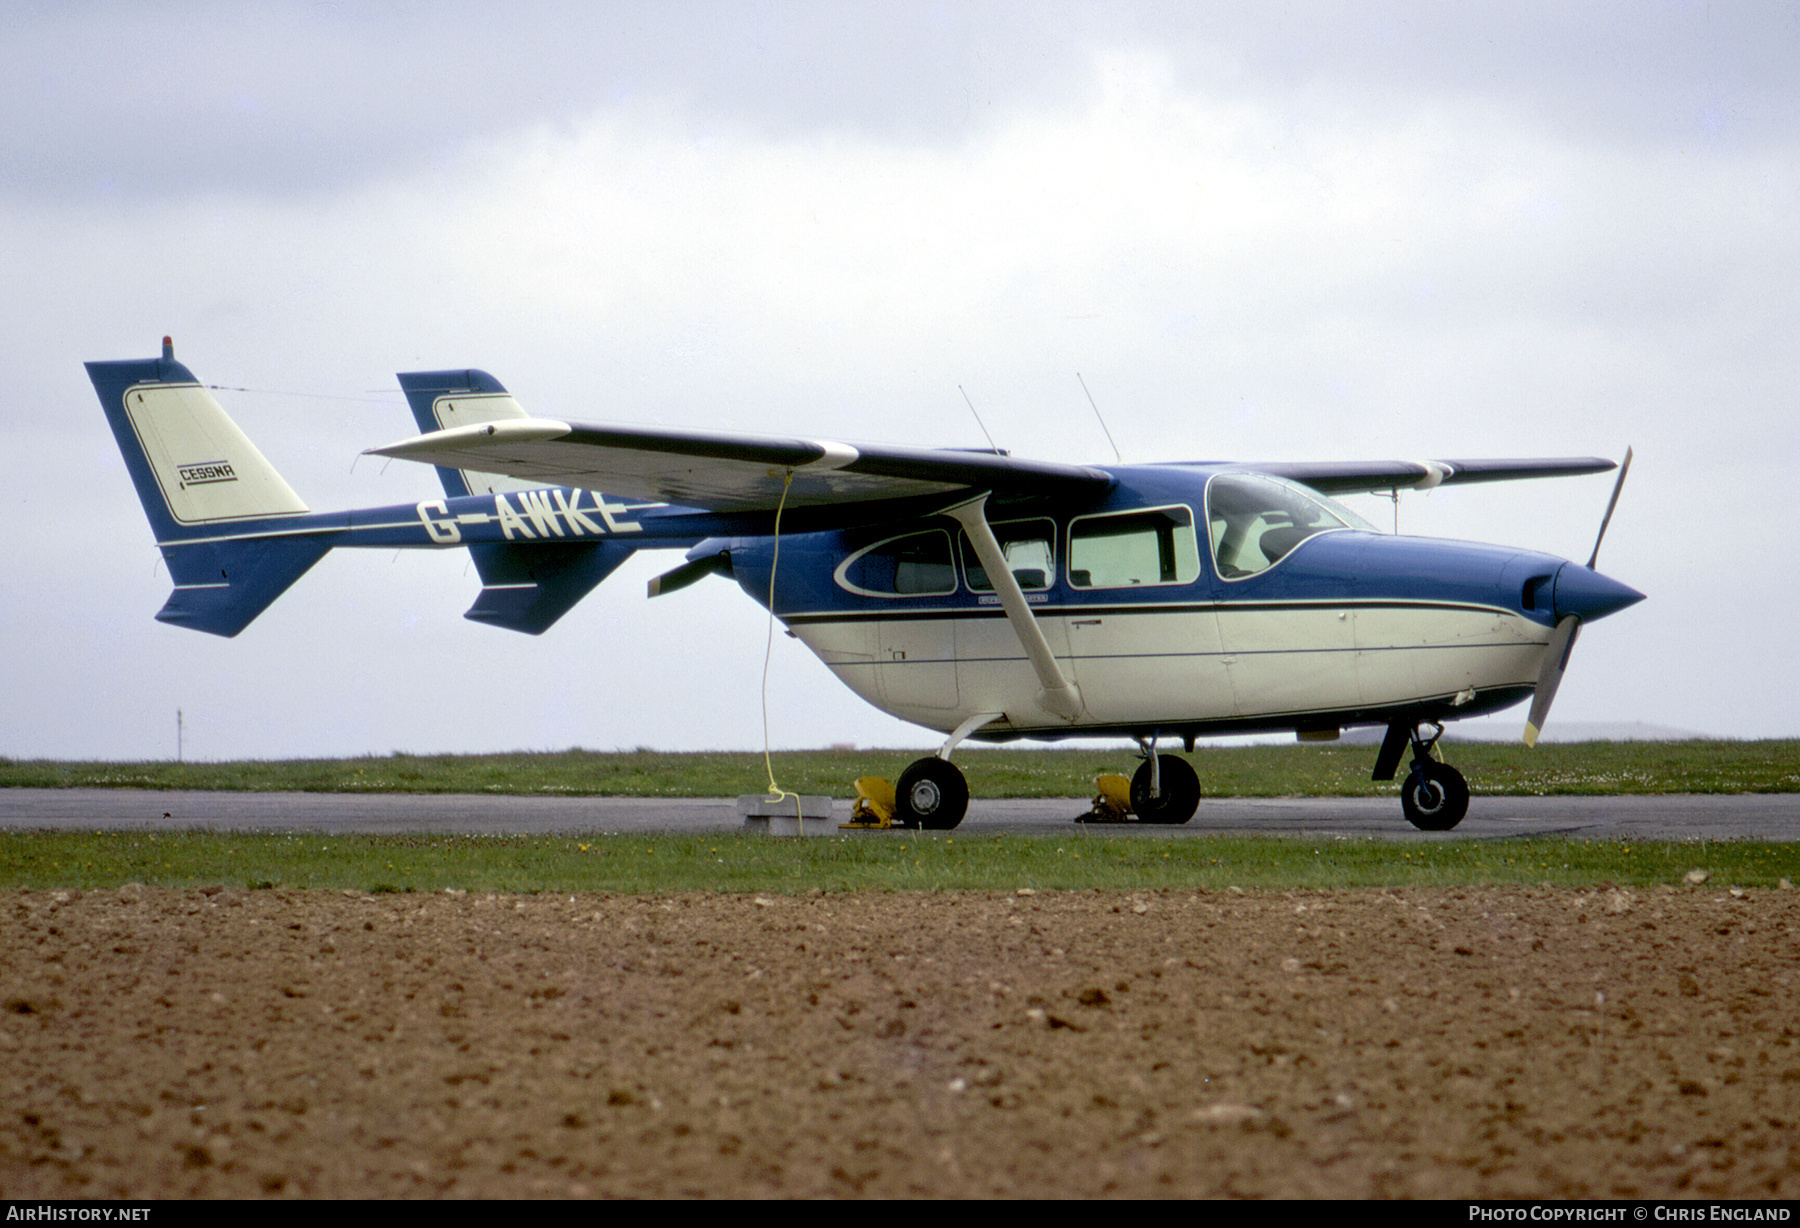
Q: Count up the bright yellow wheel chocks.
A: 2